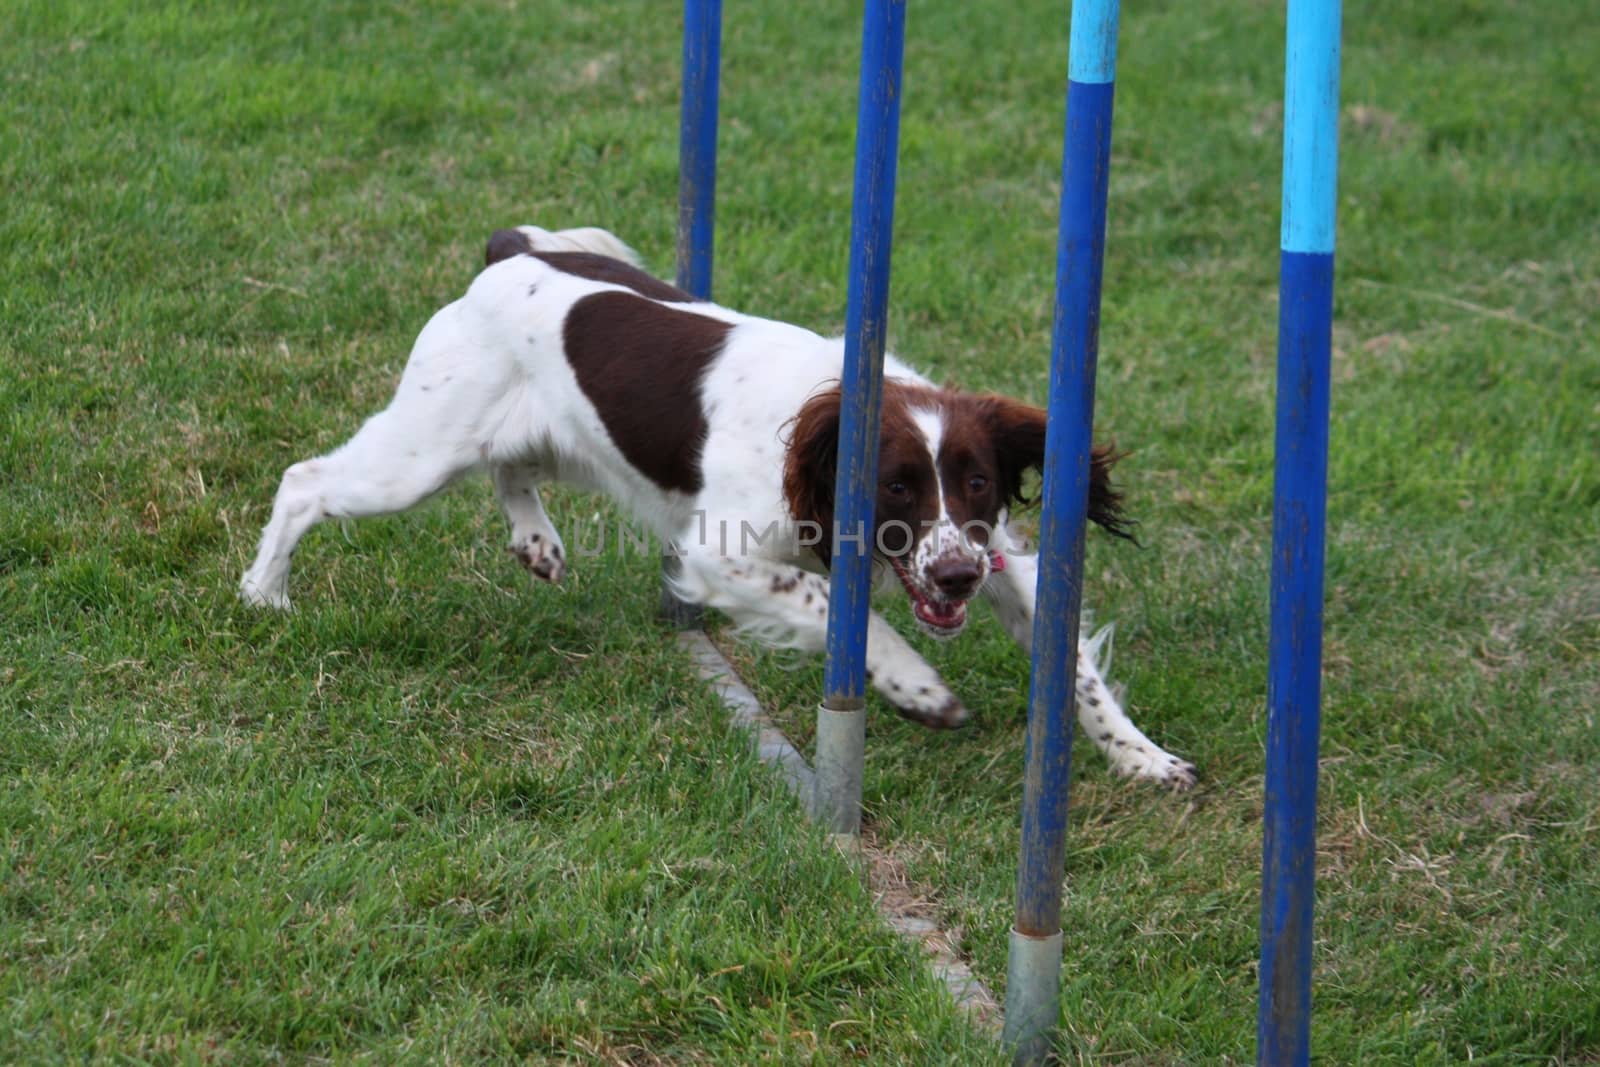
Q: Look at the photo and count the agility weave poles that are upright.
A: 4